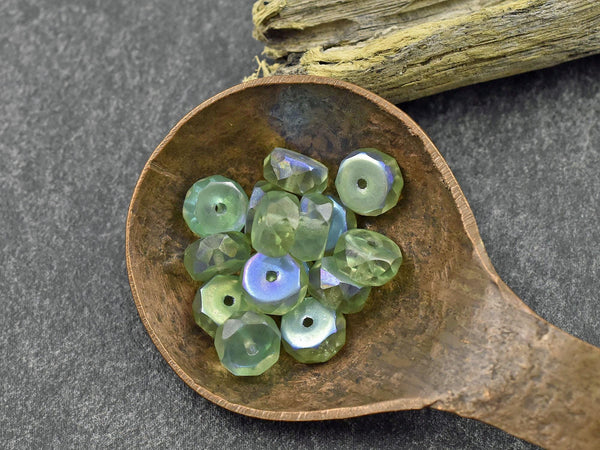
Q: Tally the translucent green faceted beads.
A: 14